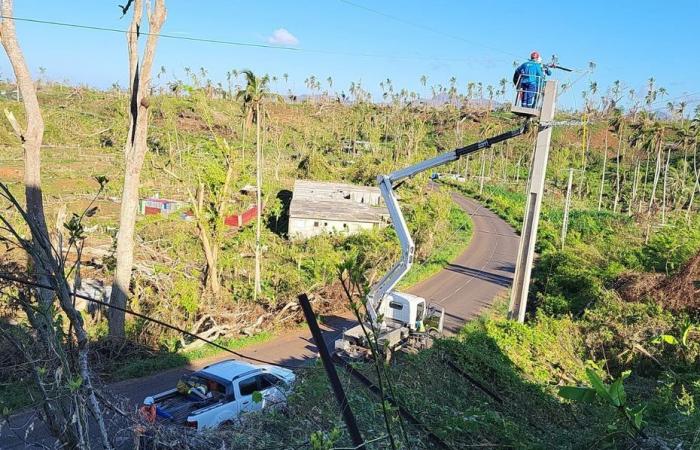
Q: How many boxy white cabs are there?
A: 1